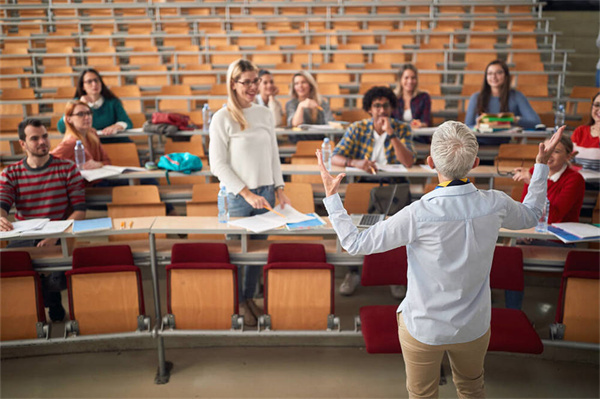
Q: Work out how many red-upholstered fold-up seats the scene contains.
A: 7